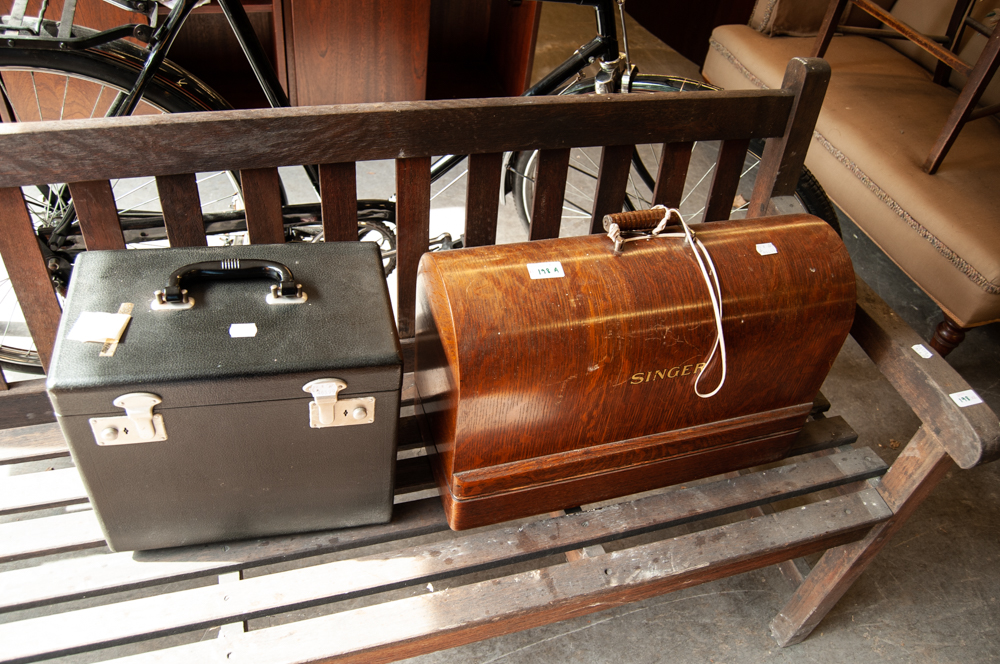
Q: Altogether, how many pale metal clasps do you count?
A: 2